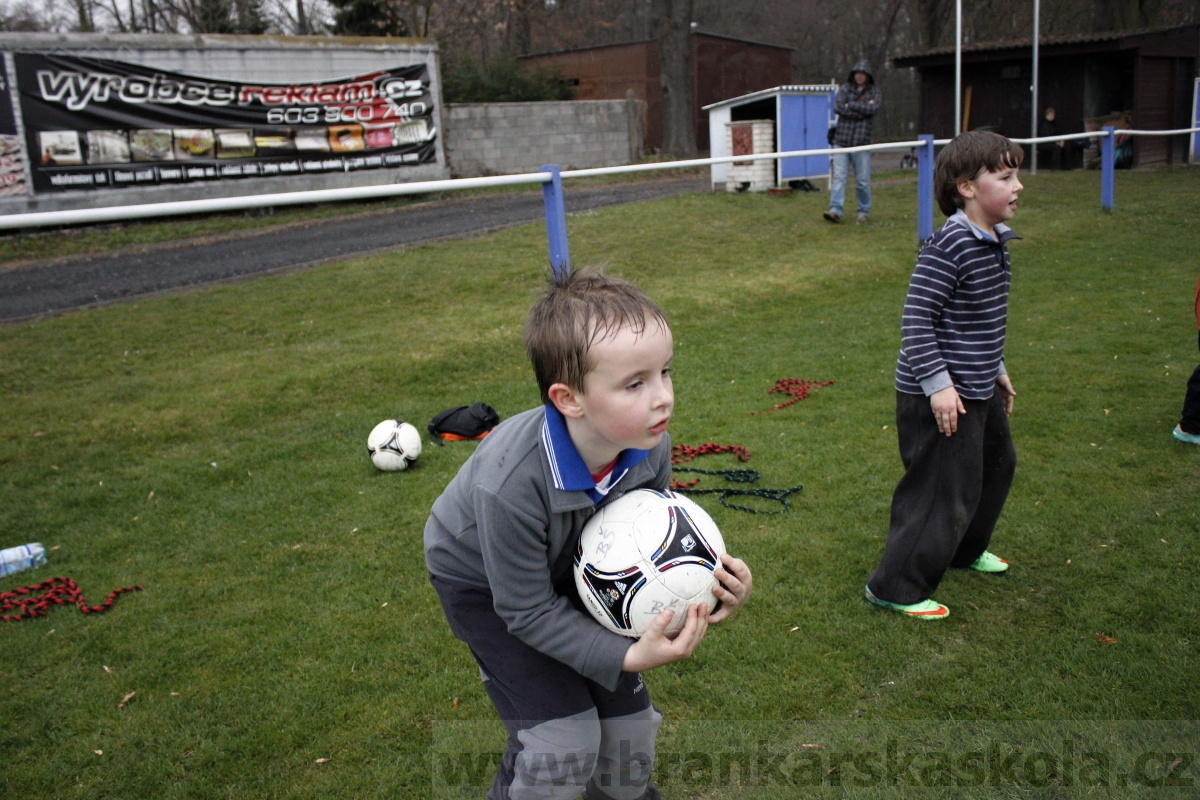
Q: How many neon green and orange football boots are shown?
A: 2